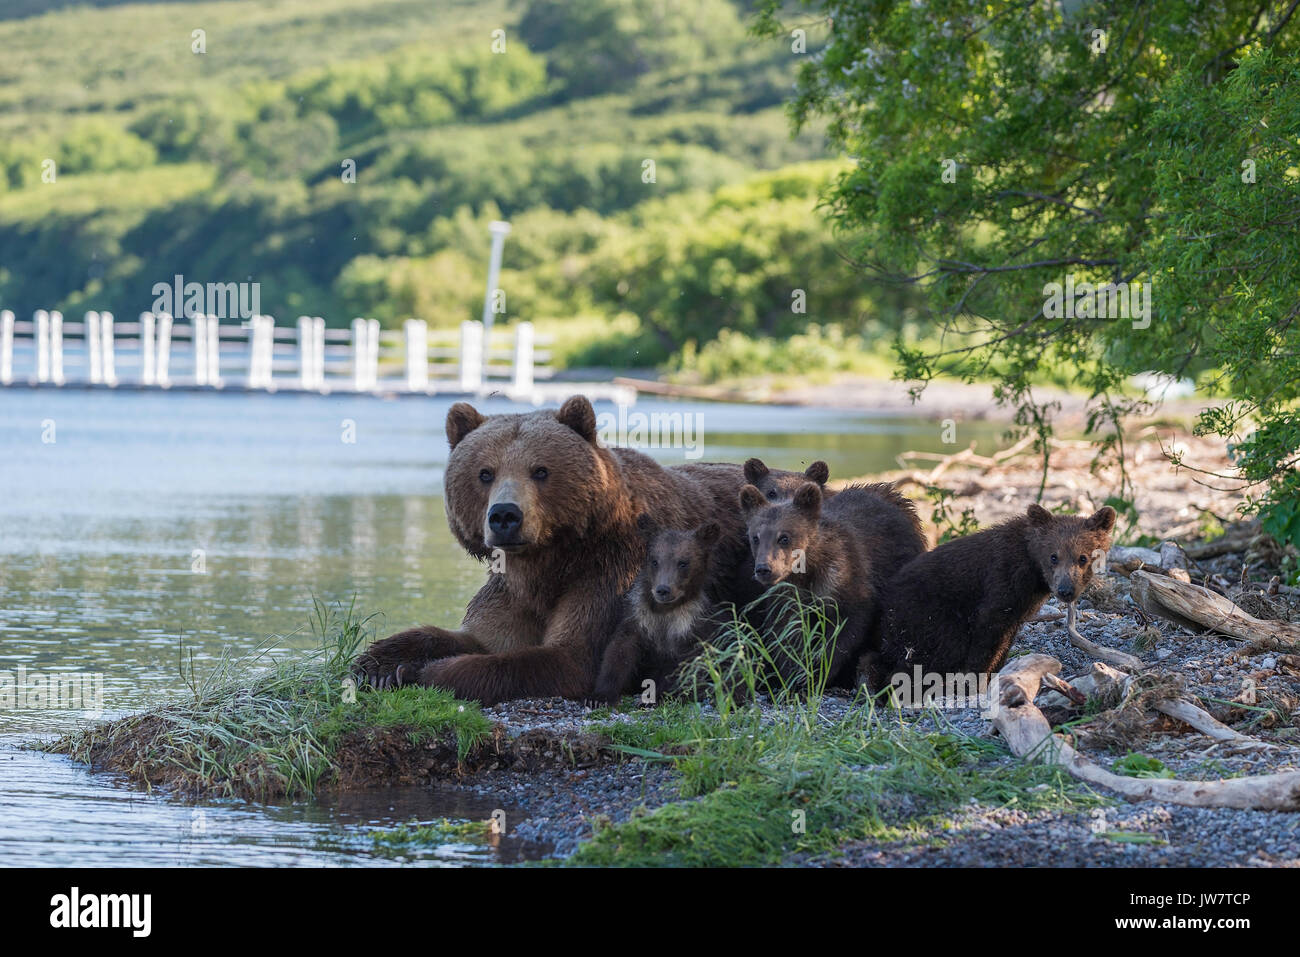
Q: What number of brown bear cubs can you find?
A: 4